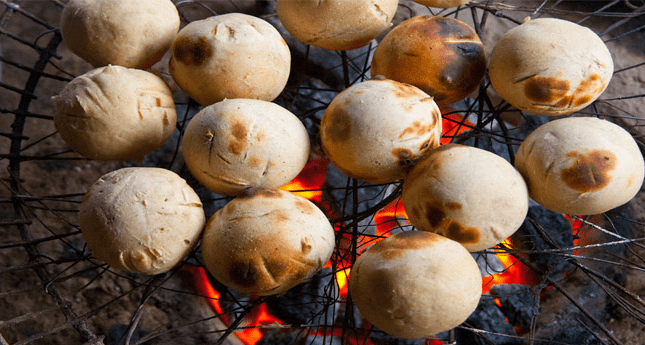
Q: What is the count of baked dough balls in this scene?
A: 14